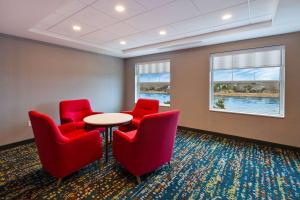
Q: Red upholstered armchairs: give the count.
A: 4